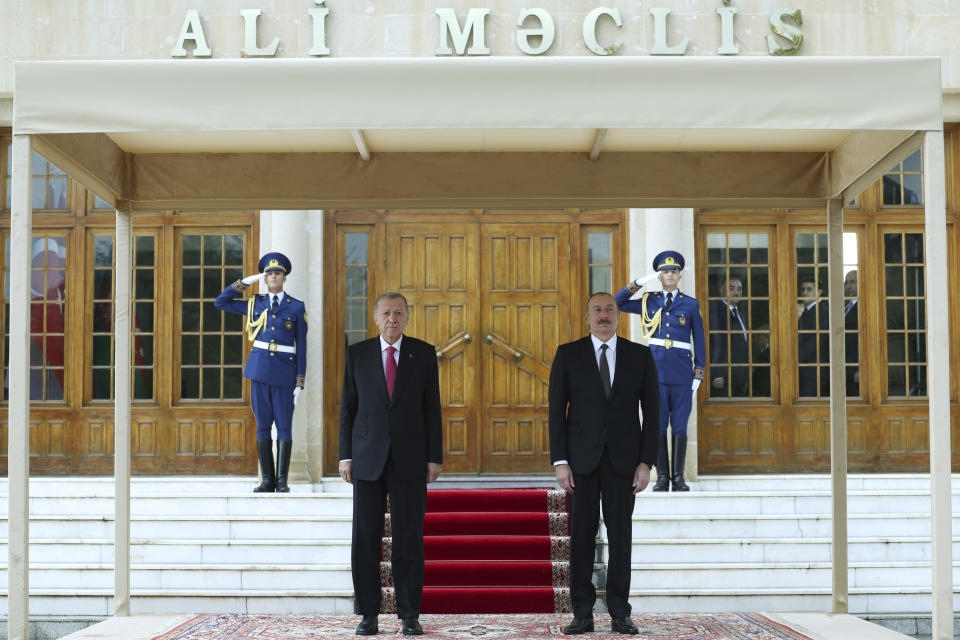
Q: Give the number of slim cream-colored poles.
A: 4